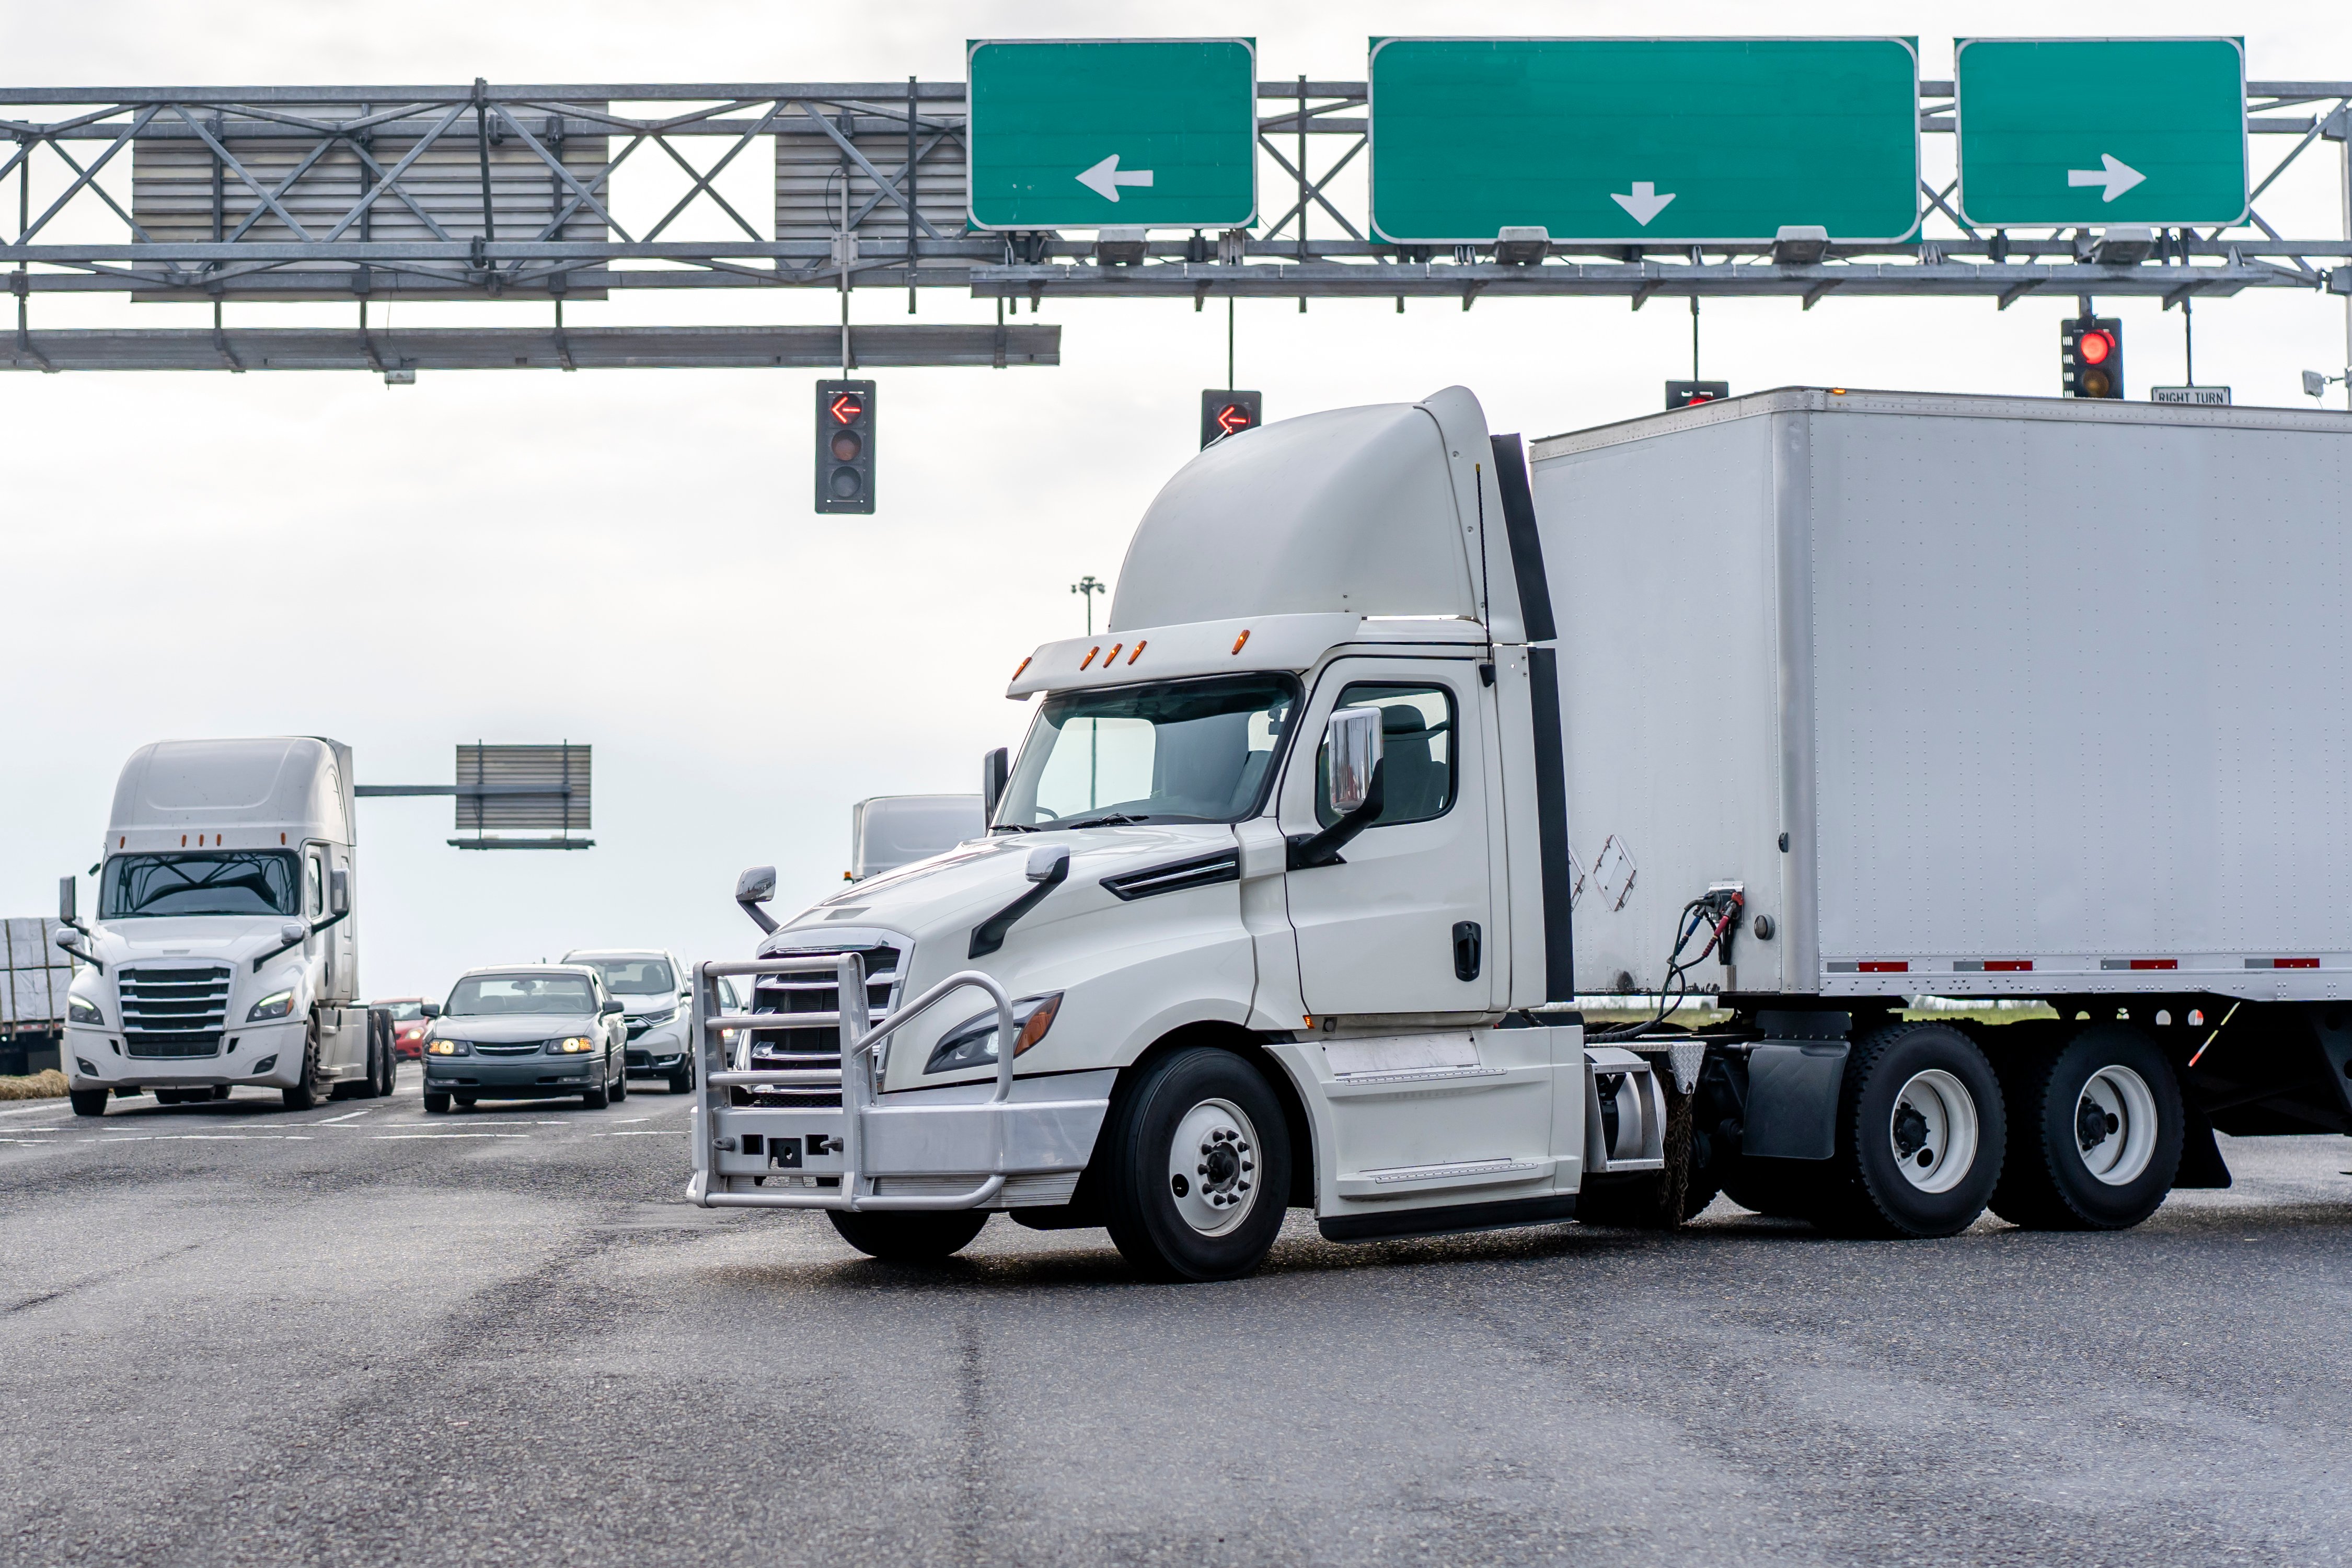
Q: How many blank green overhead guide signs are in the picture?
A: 3